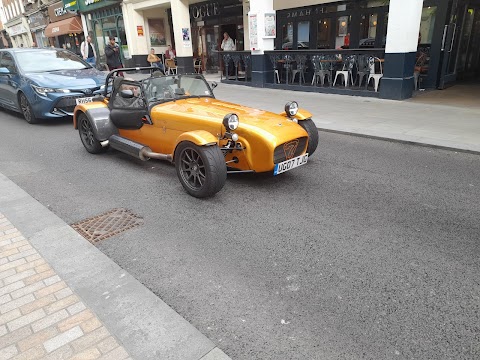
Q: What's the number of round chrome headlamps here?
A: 2